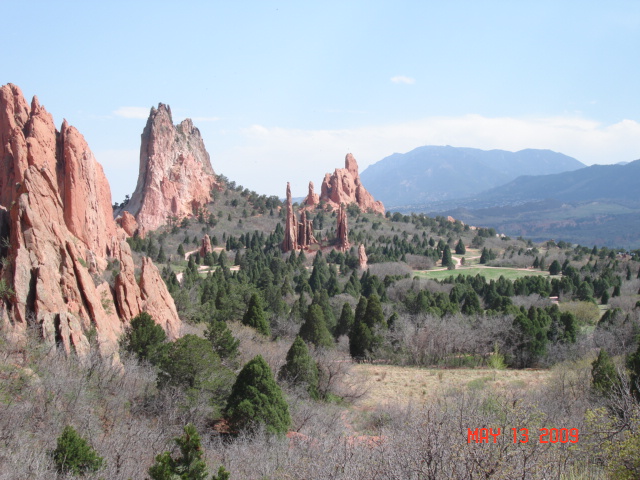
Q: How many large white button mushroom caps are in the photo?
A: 0